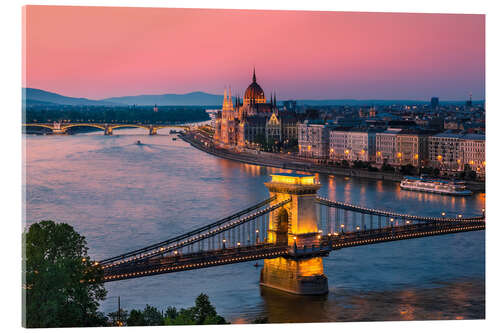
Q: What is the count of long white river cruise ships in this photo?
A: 1